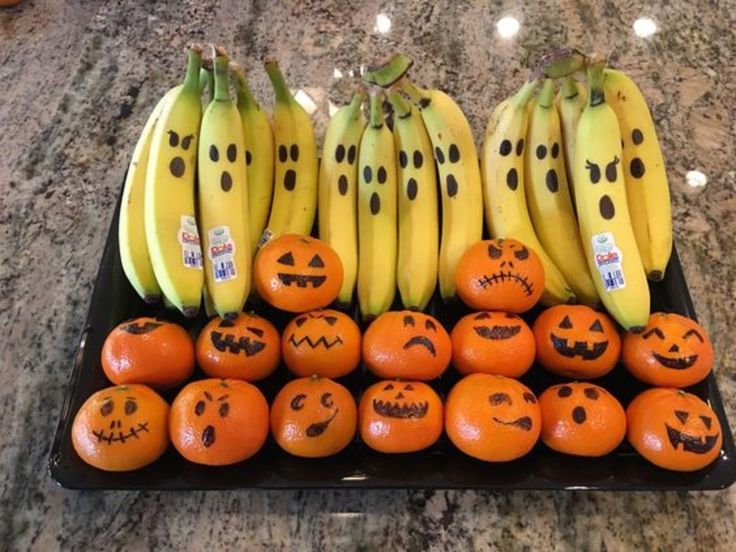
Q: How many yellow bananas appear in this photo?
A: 14